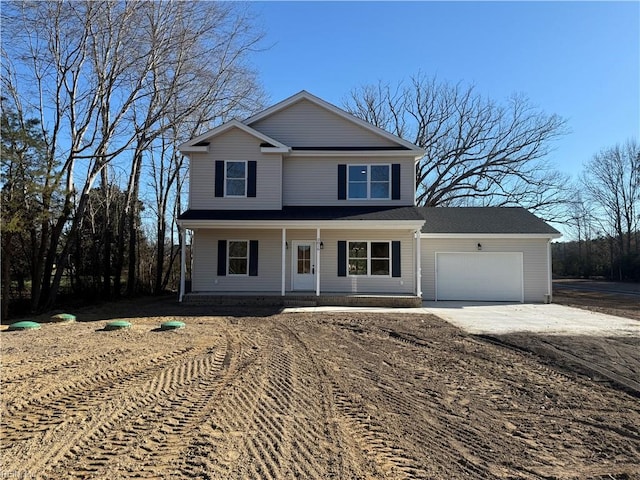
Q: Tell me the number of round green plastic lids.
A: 4